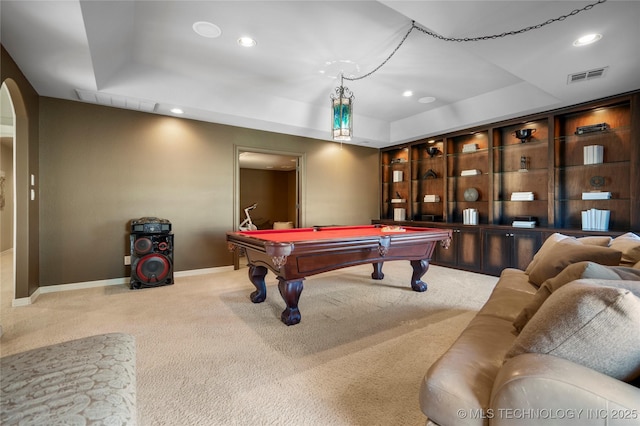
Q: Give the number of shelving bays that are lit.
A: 5